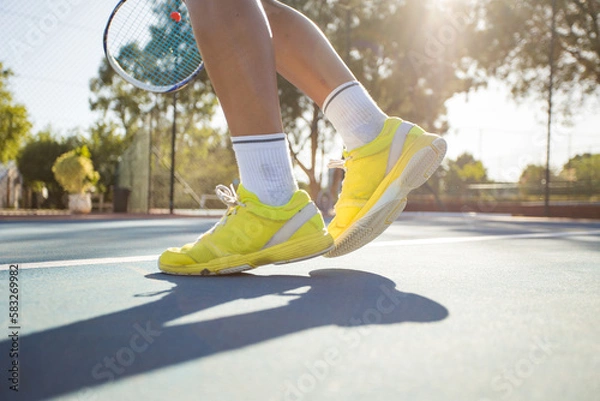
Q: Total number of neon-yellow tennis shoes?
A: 2